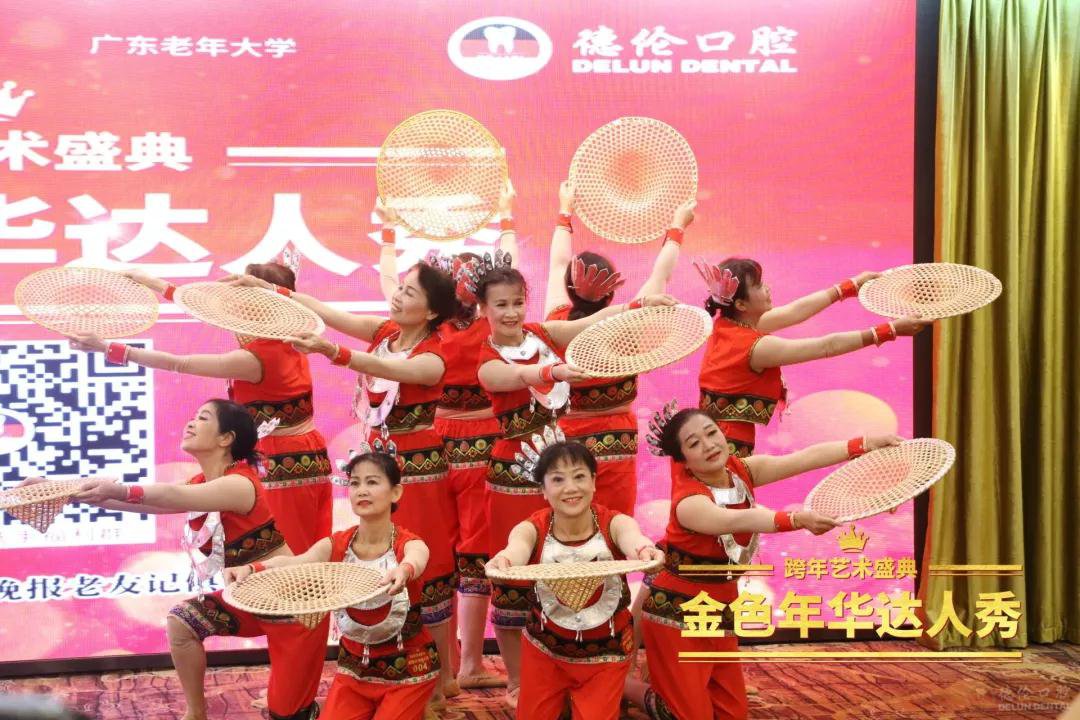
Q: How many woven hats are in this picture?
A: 10